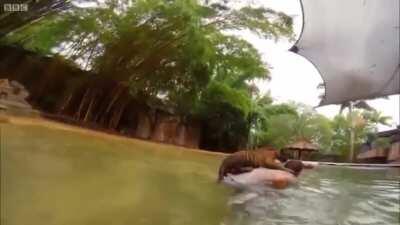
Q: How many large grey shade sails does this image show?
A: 1